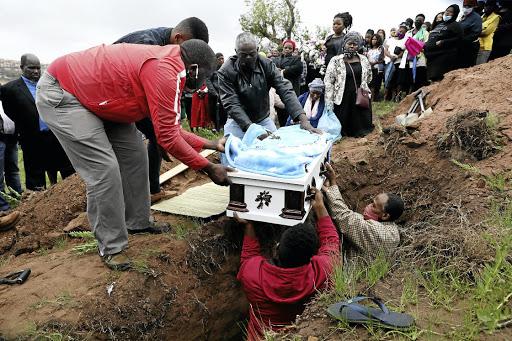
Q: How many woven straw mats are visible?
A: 1